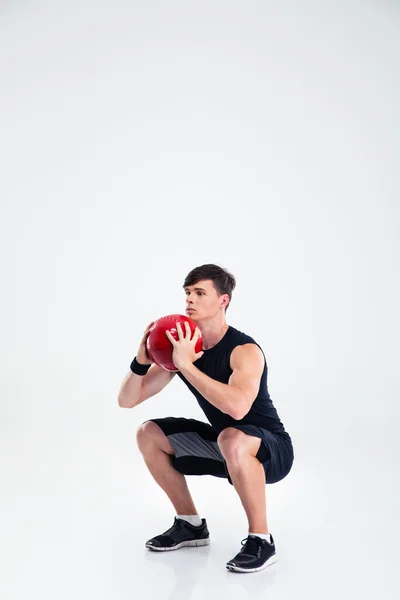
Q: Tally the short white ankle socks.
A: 2